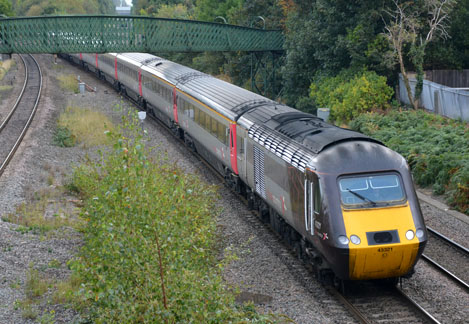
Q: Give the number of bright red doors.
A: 6